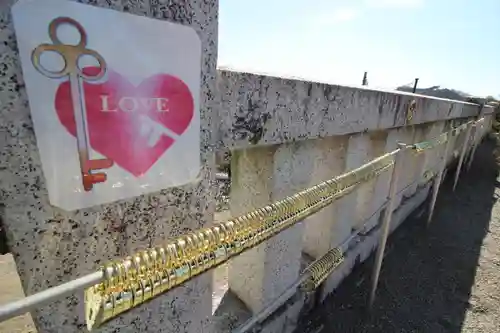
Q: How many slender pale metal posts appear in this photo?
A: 4